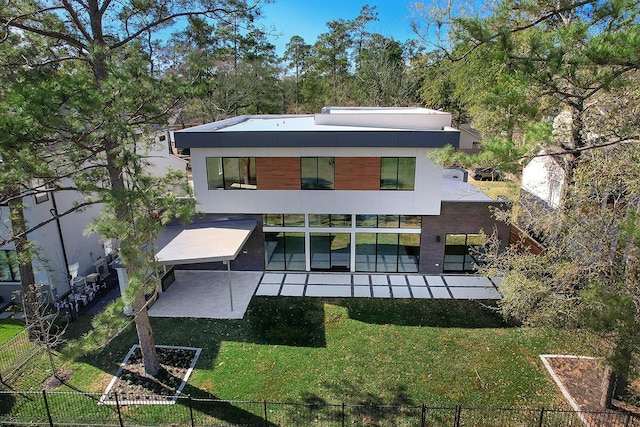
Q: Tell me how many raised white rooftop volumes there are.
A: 1